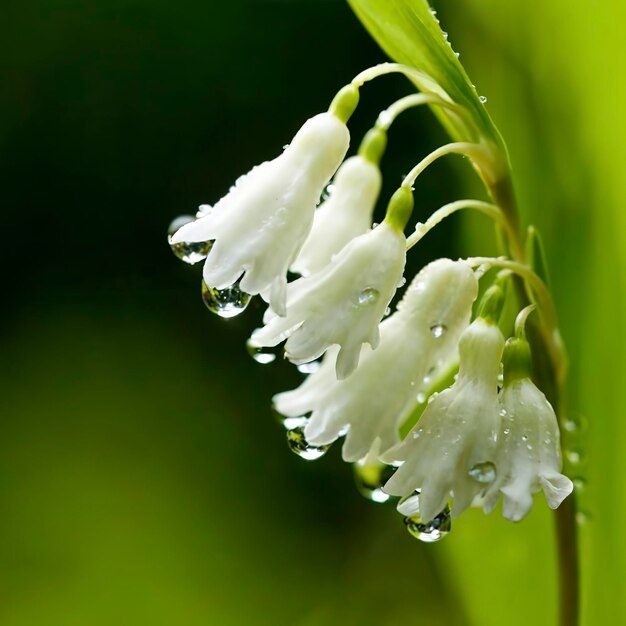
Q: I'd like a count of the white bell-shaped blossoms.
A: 6